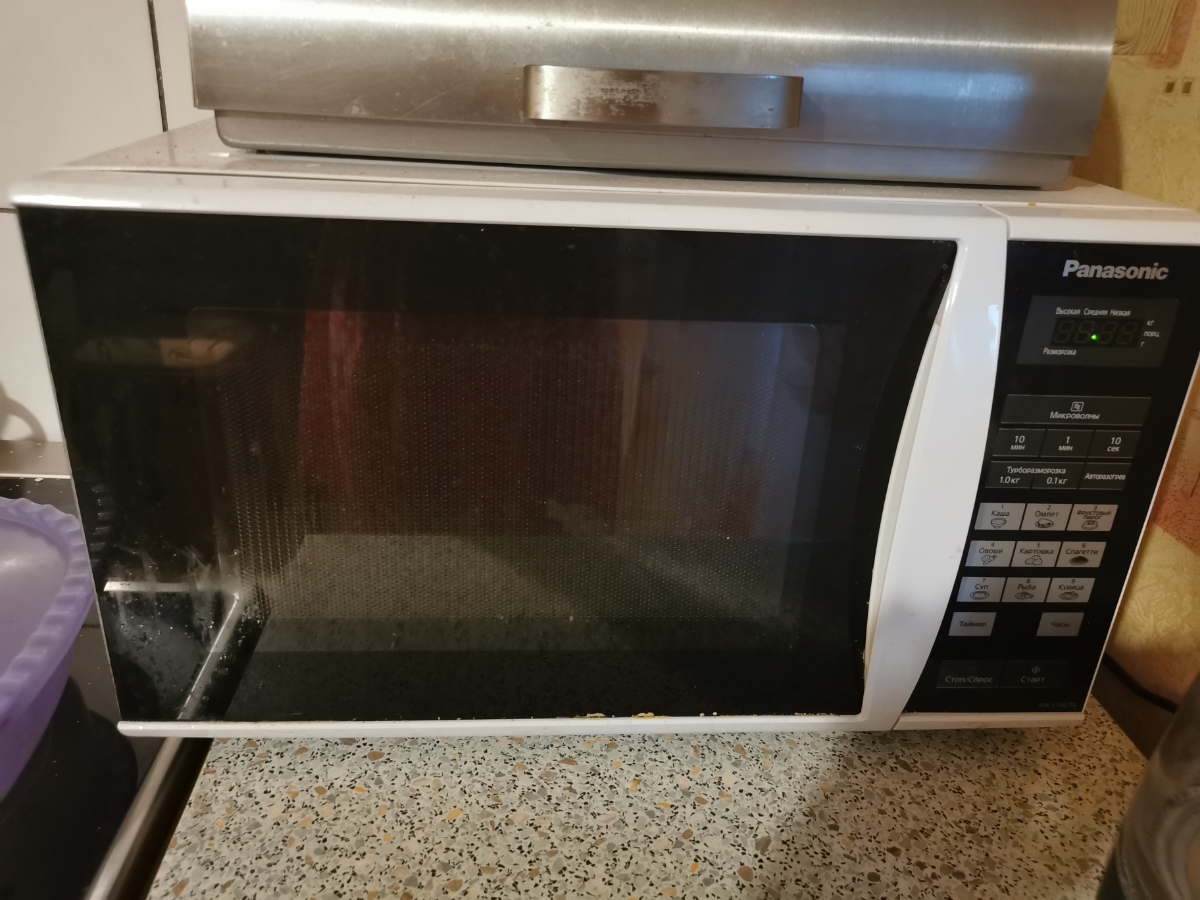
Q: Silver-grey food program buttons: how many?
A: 9